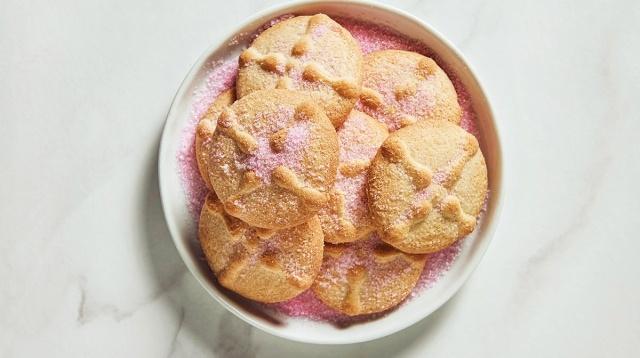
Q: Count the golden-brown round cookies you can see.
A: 8